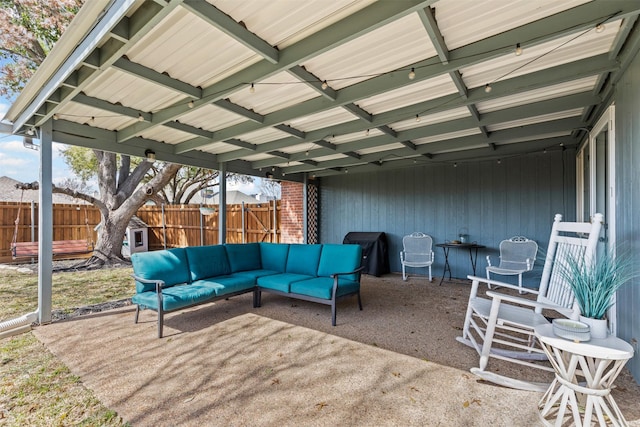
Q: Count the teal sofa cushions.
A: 11